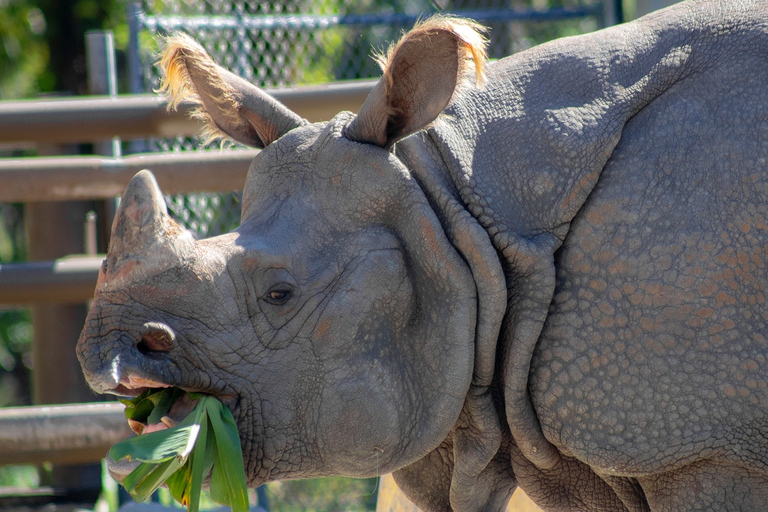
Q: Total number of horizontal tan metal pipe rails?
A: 4